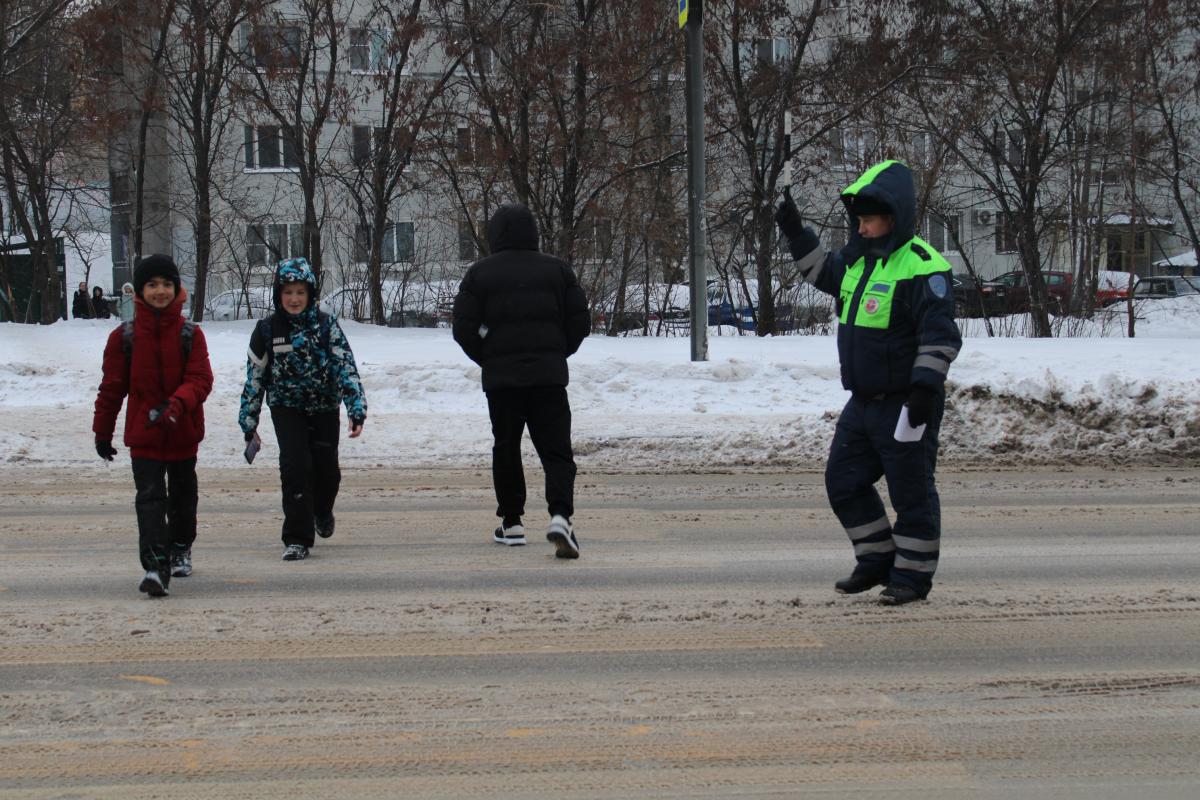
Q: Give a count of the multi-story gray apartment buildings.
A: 1